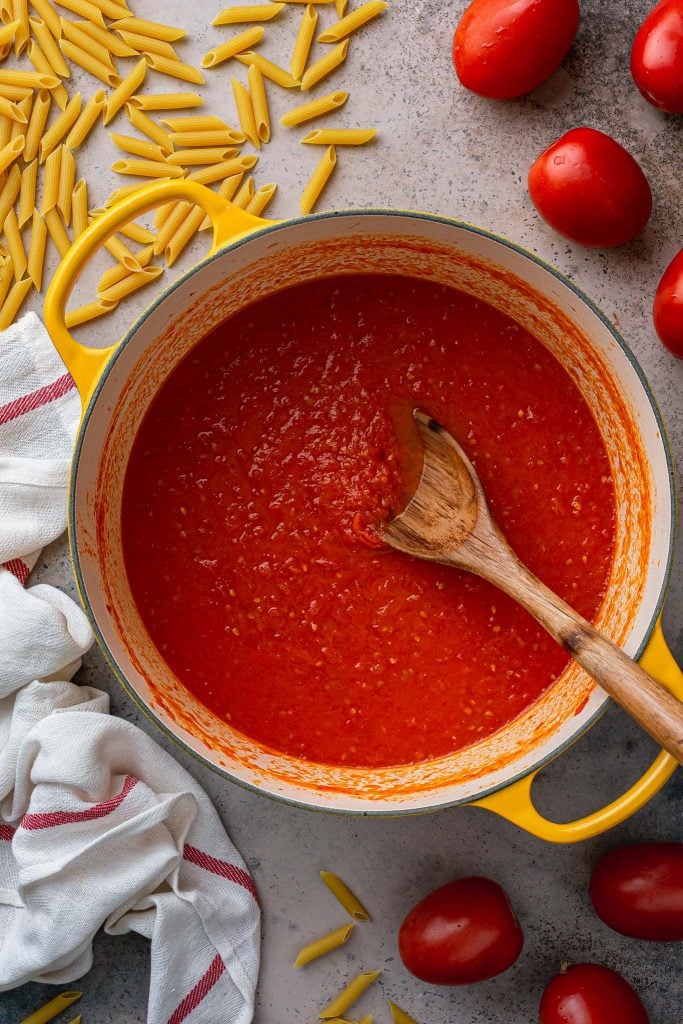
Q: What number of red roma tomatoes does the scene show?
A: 7